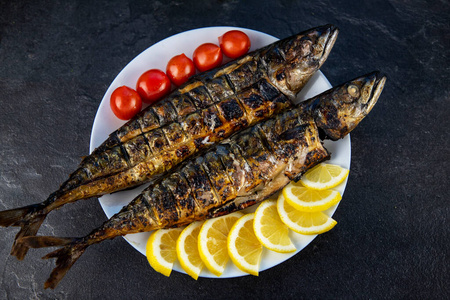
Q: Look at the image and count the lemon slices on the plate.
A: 8